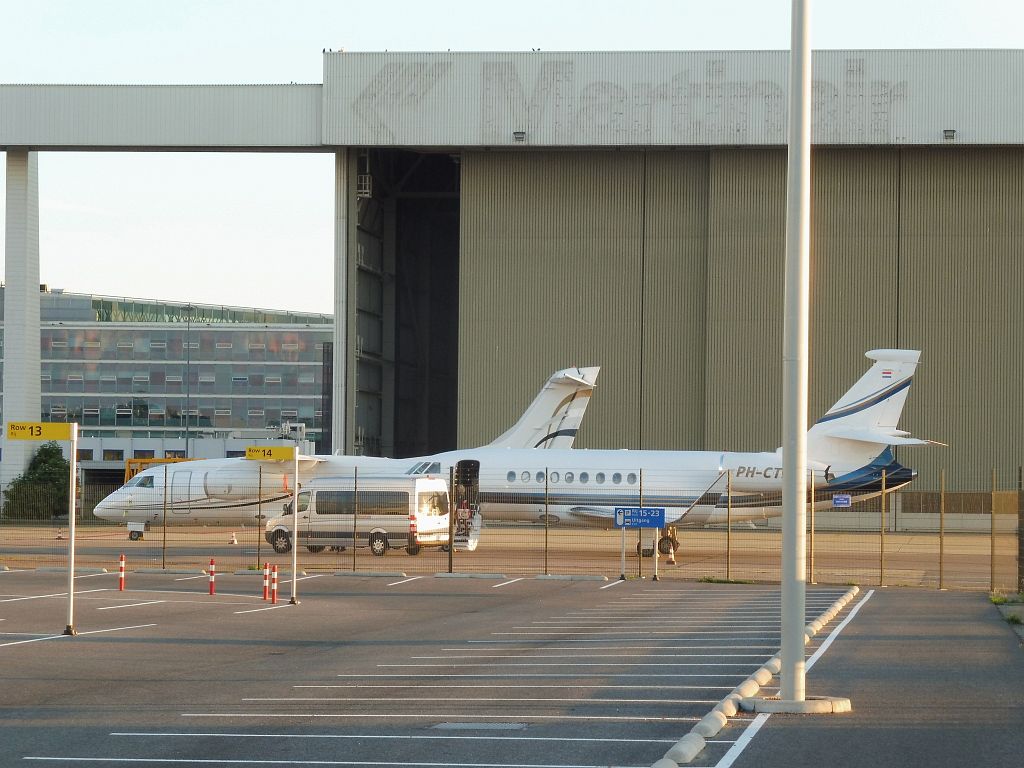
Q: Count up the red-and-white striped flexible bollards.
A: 4